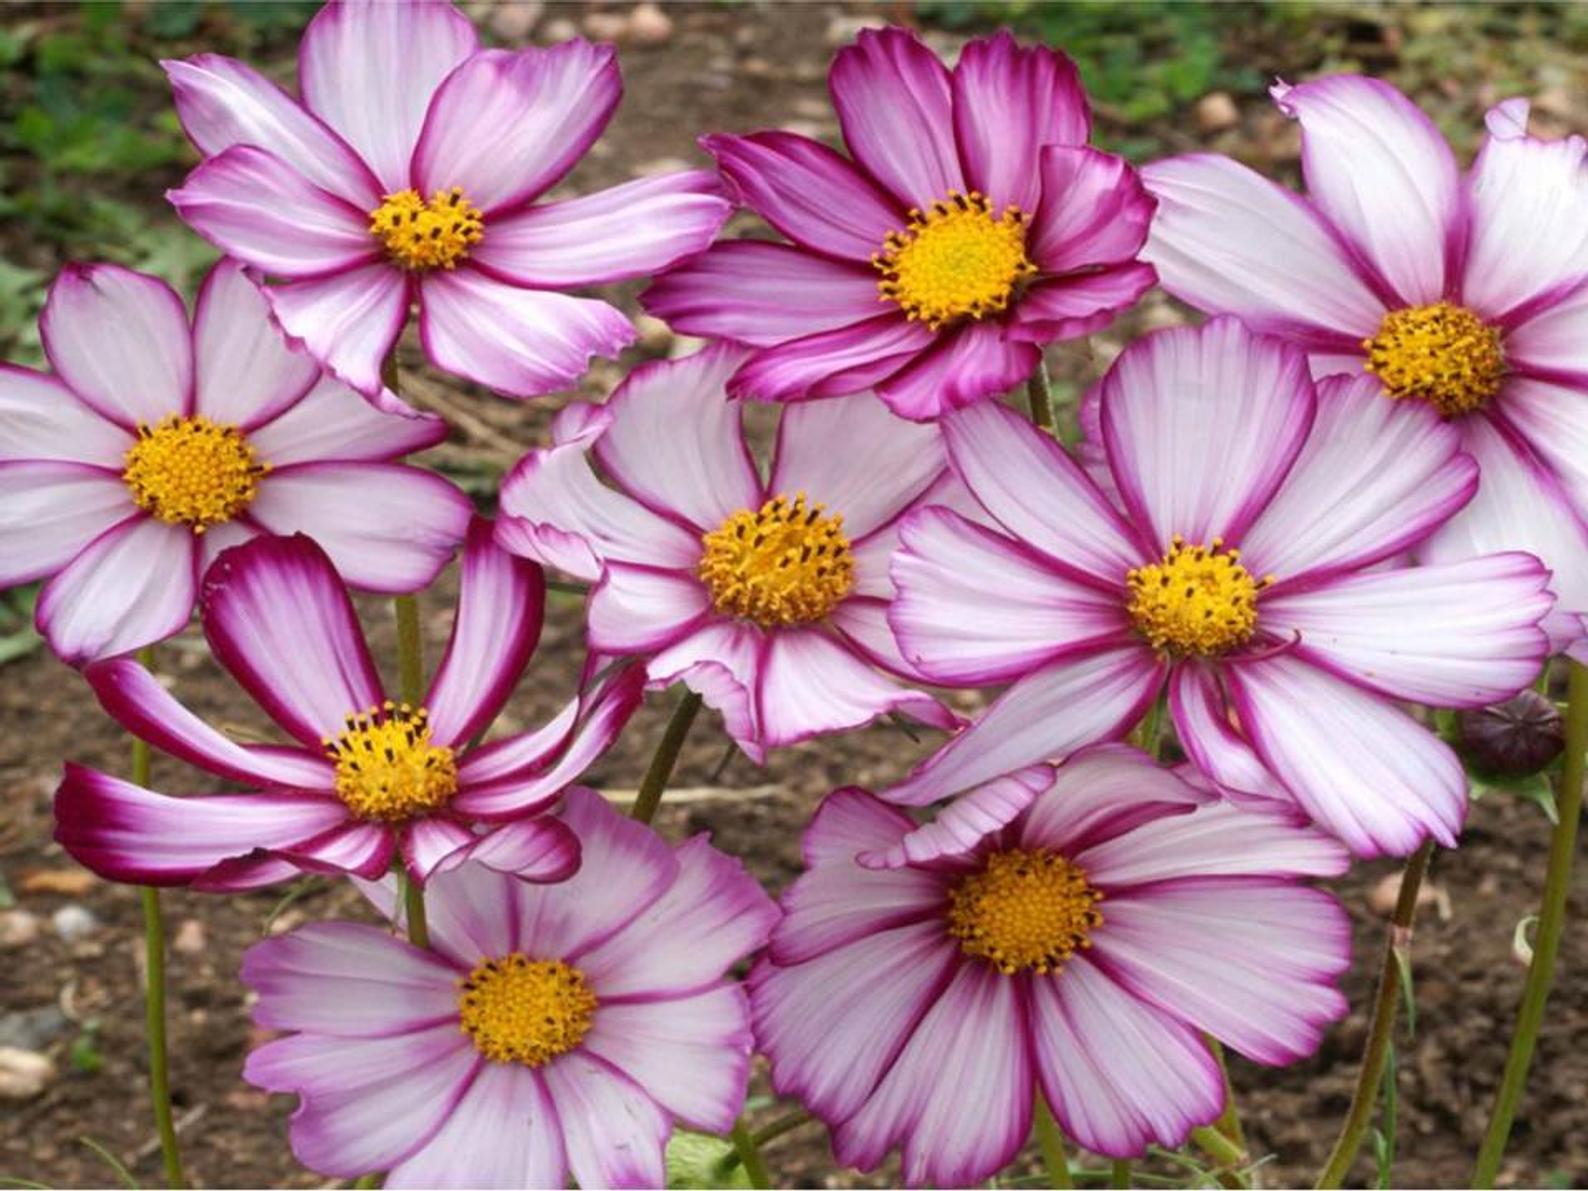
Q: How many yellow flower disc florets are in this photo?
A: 9